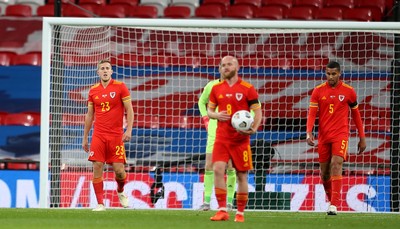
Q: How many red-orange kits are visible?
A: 3